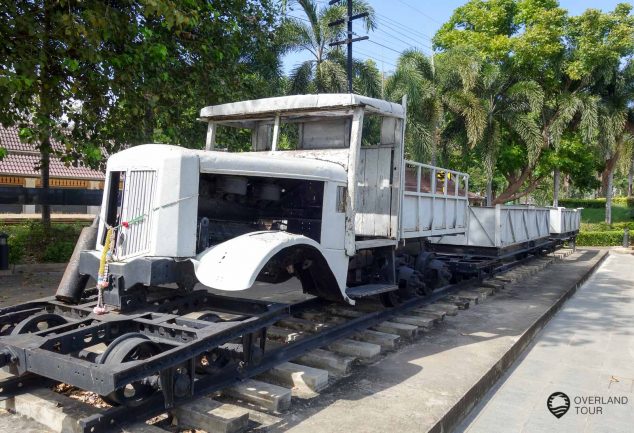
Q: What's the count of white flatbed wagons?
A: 2